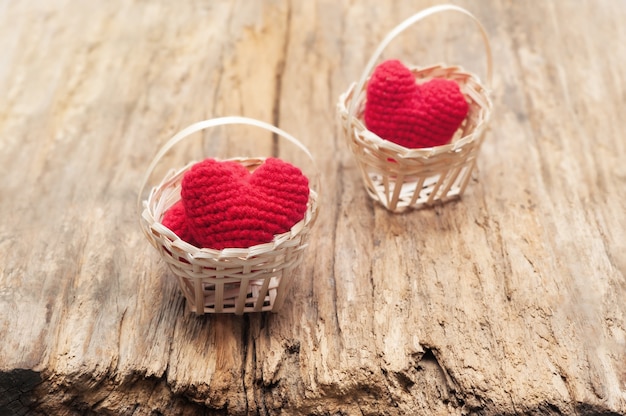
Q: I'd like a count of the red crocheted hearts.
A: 3